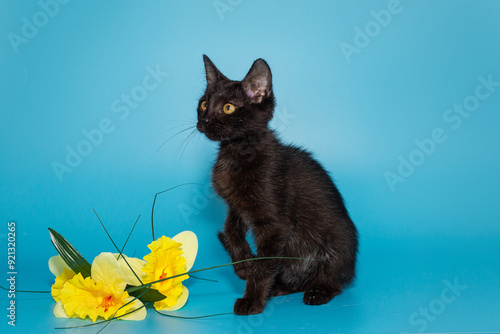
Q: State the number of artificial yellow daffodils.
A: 3